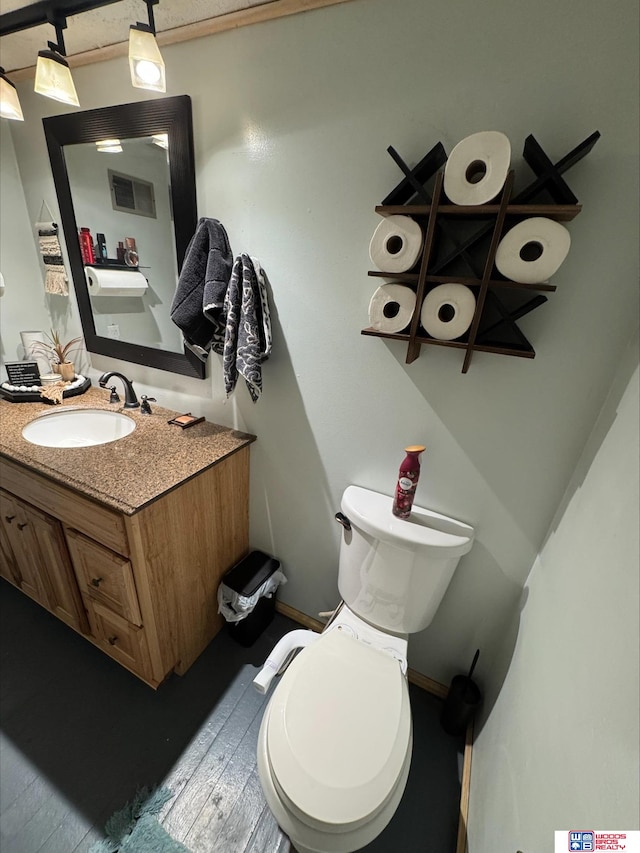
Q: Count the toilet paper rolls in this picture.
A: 5